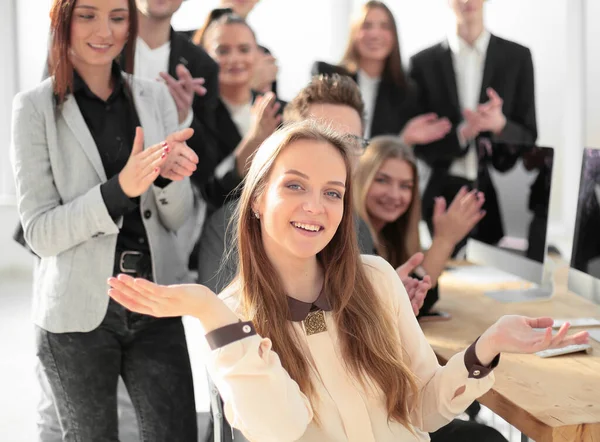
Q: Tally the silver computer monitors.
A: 2